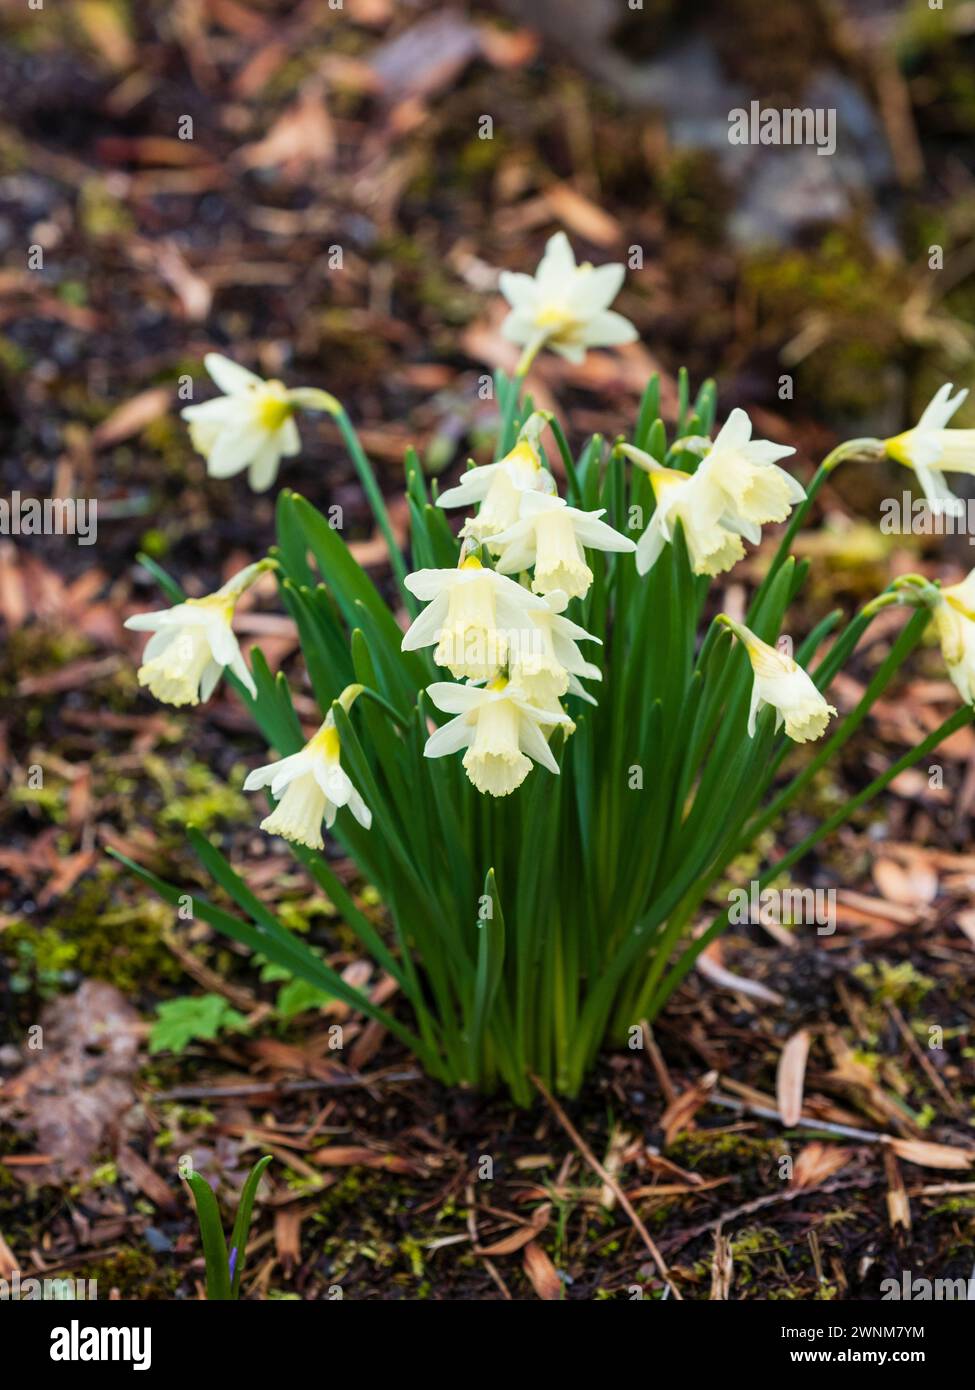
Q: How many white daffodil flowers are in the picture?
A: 14